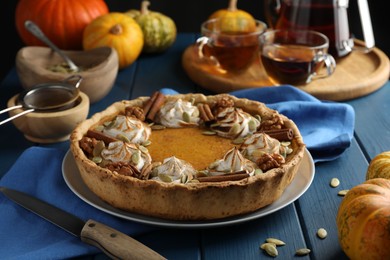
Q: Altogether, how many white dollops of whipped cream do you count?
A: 7